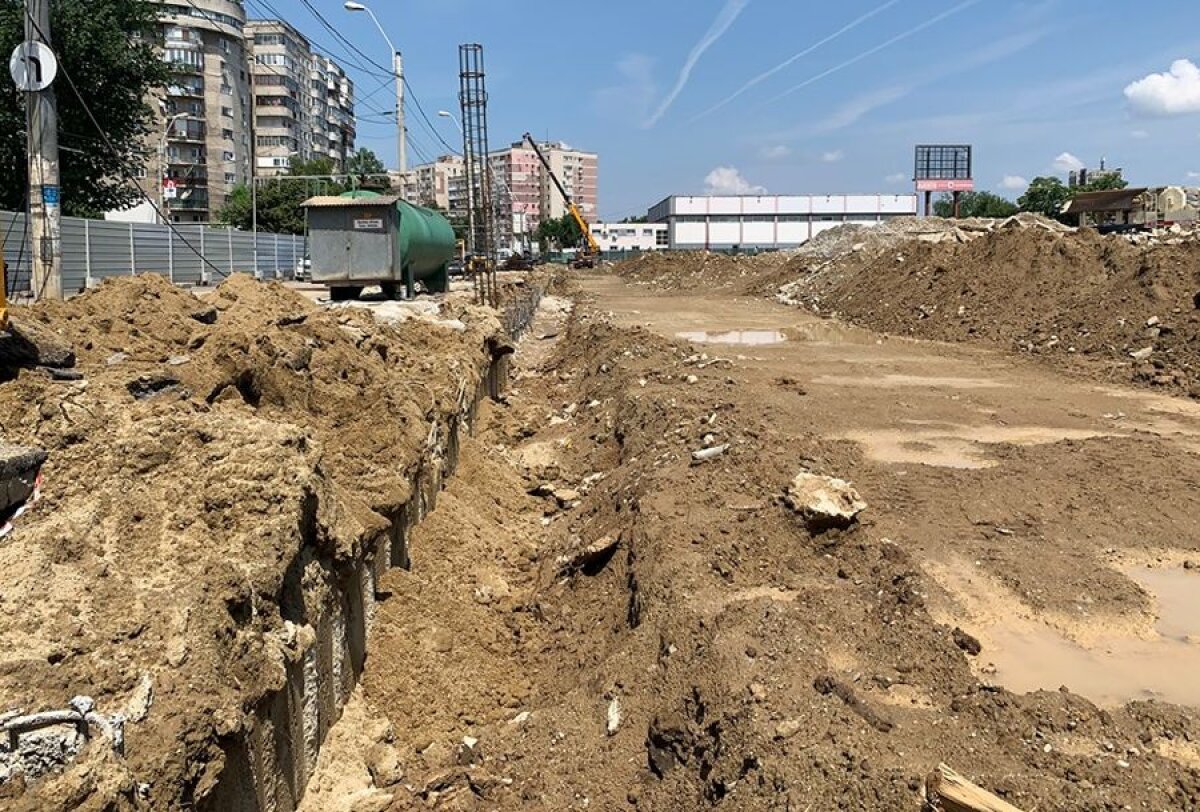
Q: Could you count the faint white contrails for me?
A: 3